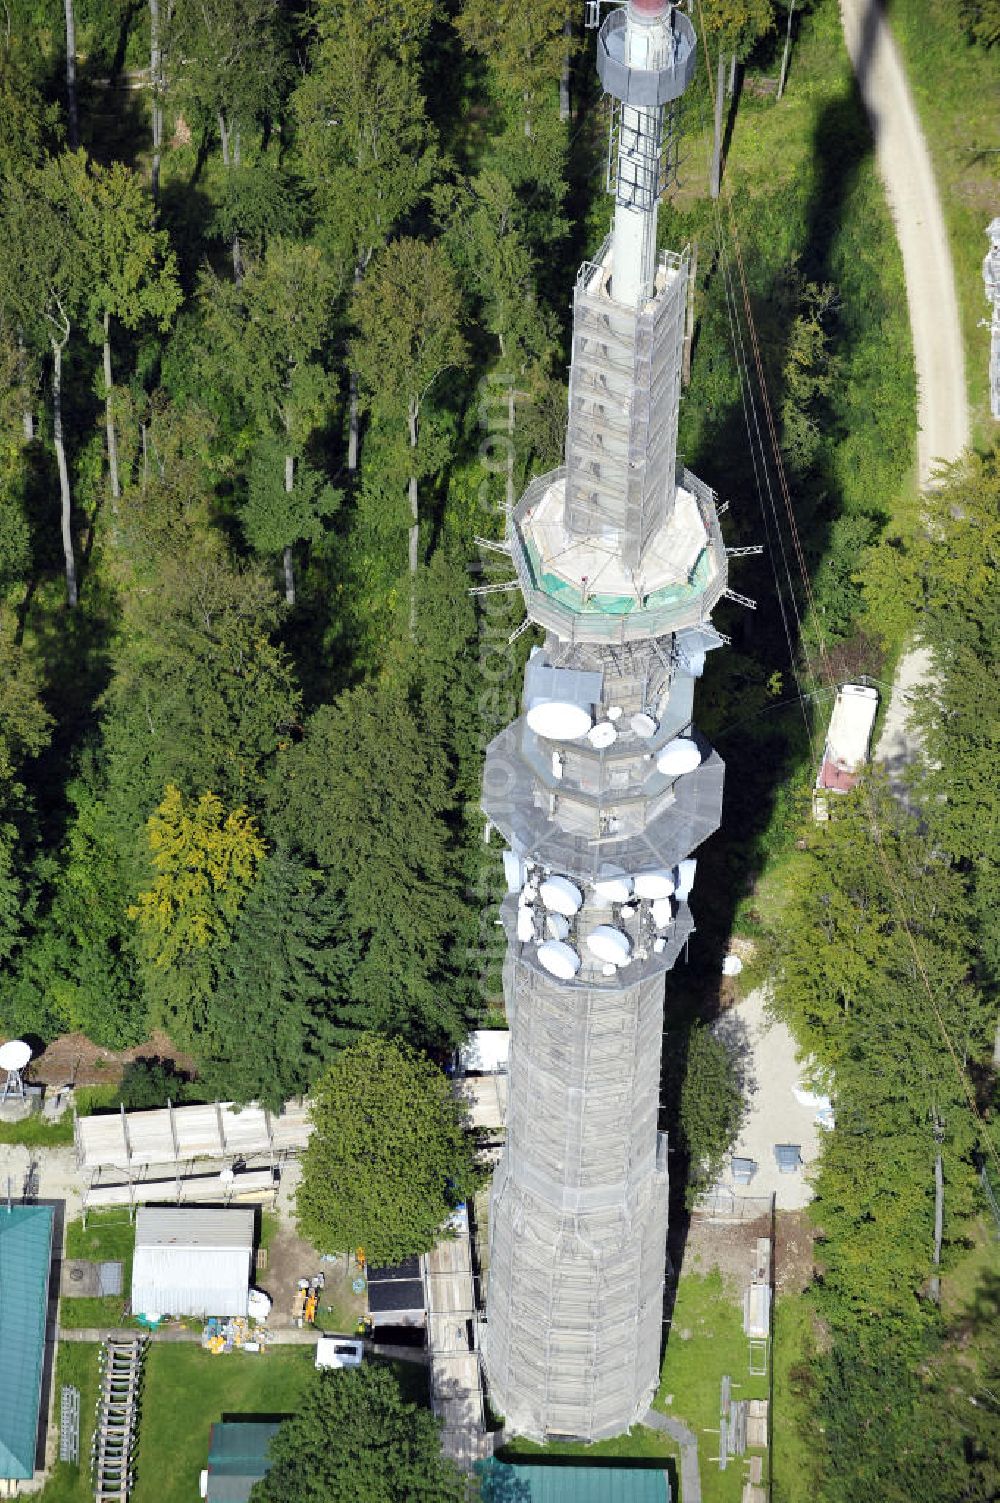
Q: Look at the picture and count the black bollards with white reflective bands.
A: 0